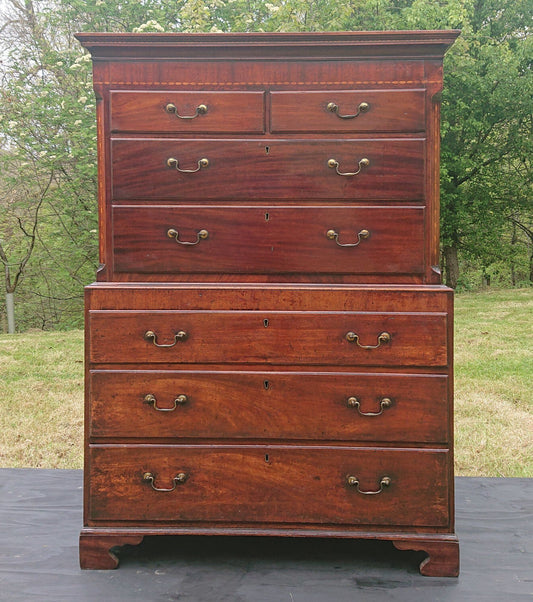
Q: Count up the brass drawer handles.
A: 12